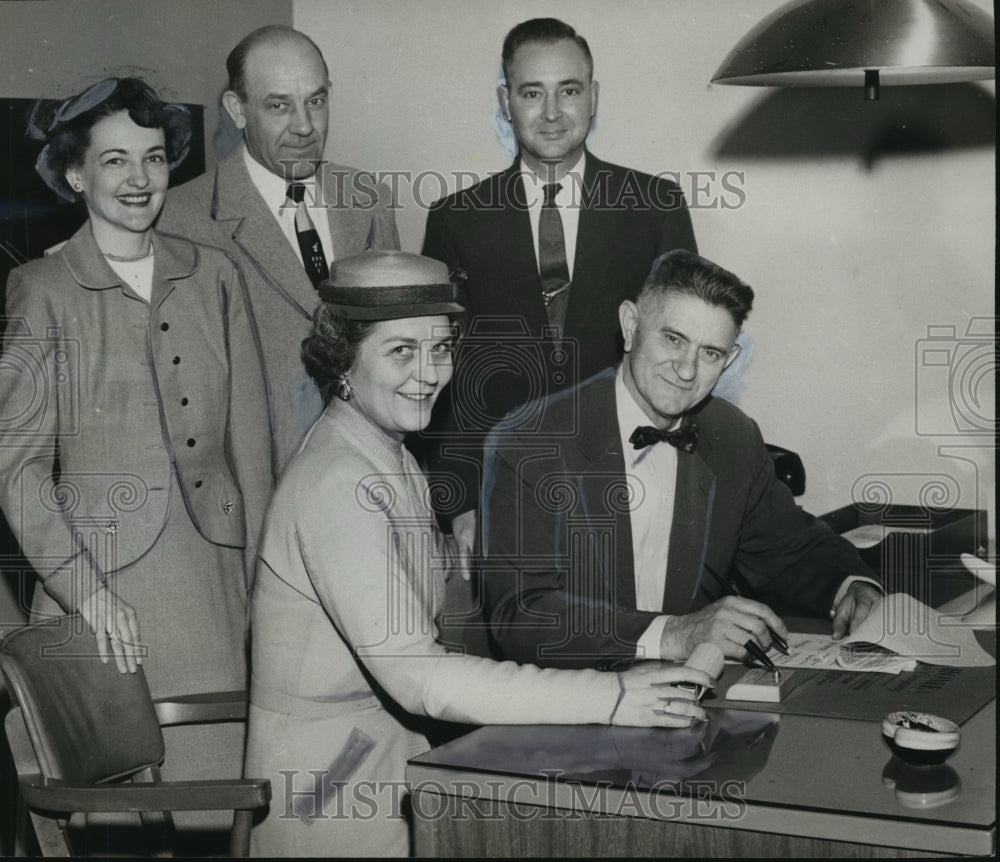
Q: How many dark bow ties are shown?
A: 1